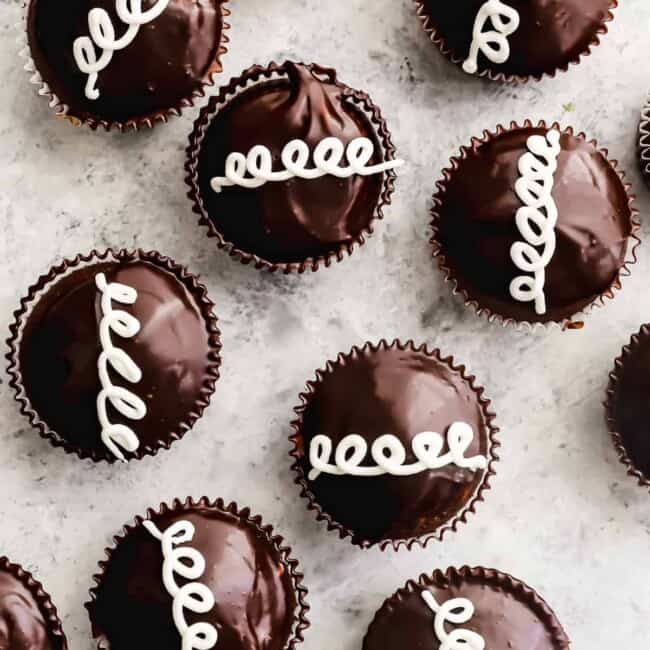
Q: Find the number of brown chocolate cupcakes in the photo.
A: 11